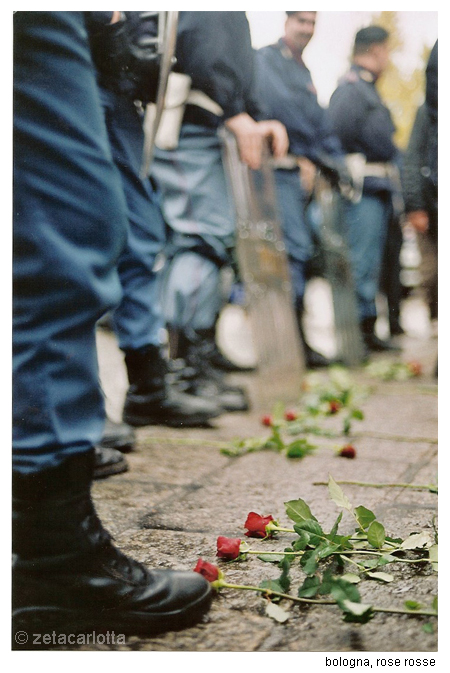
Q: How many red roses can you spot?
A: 8